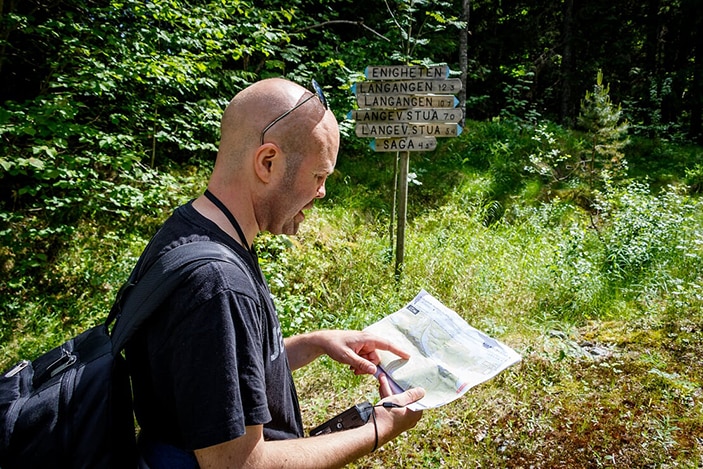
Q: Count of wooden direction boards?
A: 6